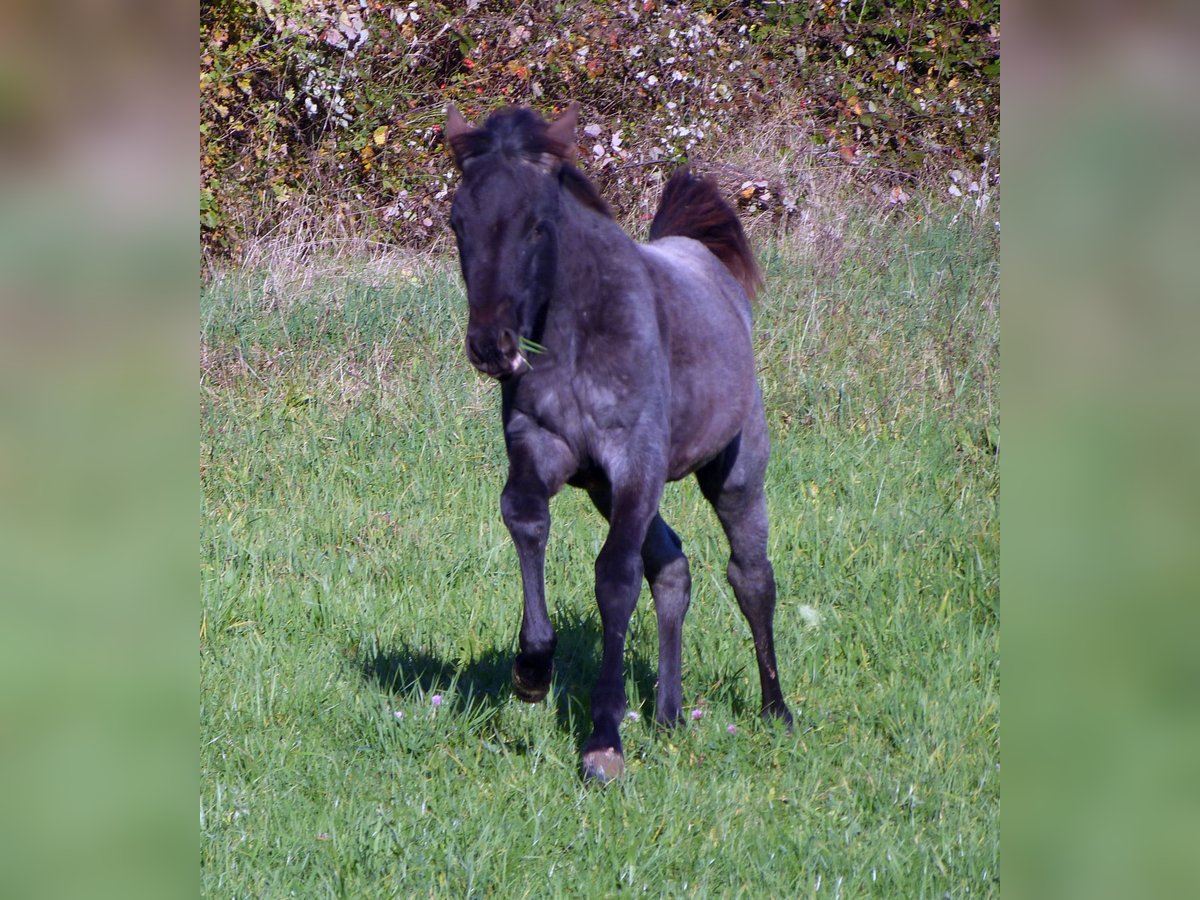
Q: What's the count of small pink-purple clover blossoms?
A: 5